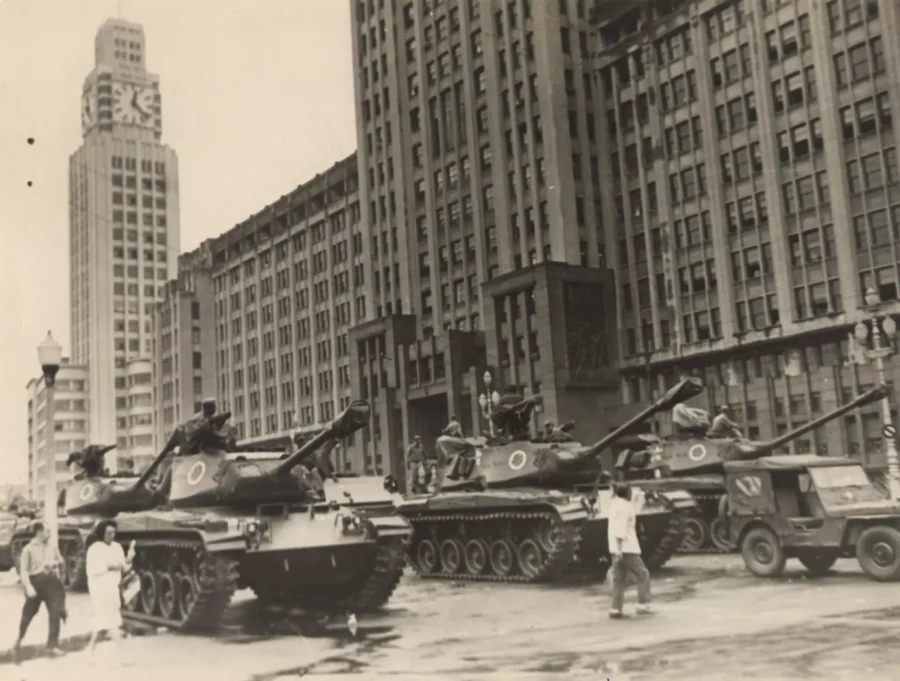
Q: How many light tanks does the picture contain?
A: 4